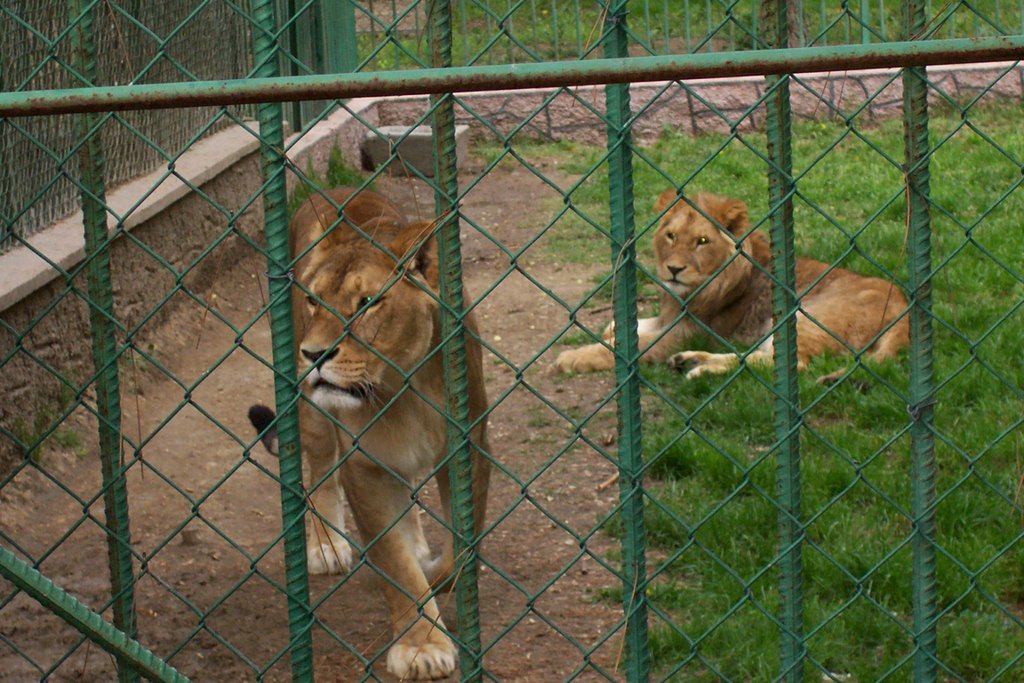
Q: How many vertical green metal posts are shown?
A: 6